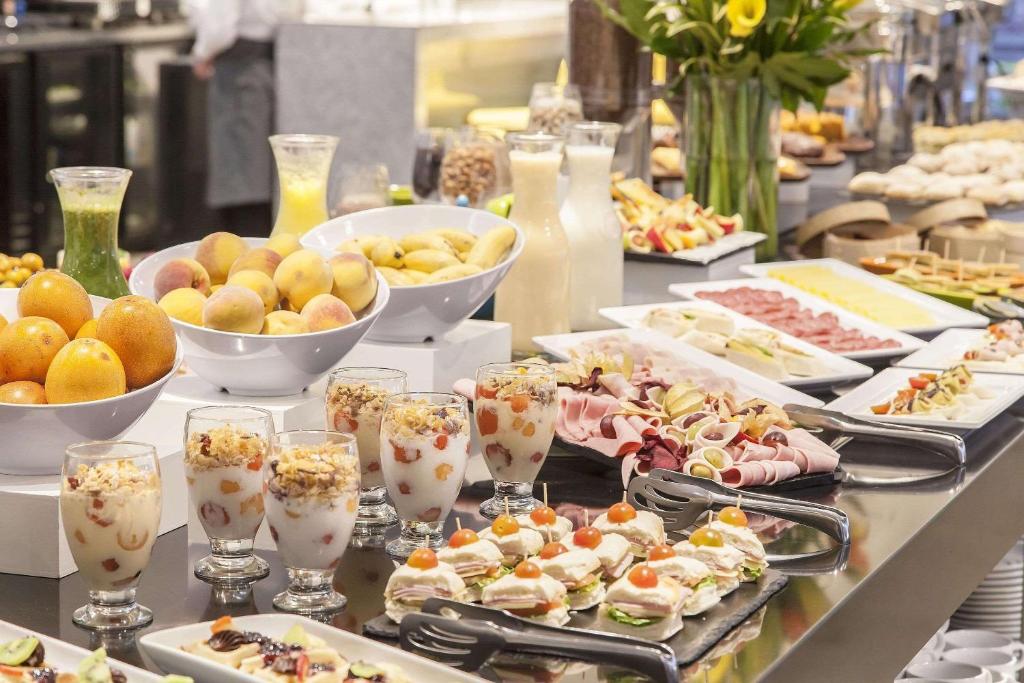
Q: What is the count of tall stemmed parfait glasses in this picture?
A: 6